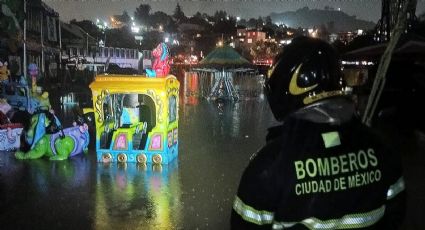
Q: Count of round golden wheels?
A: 4